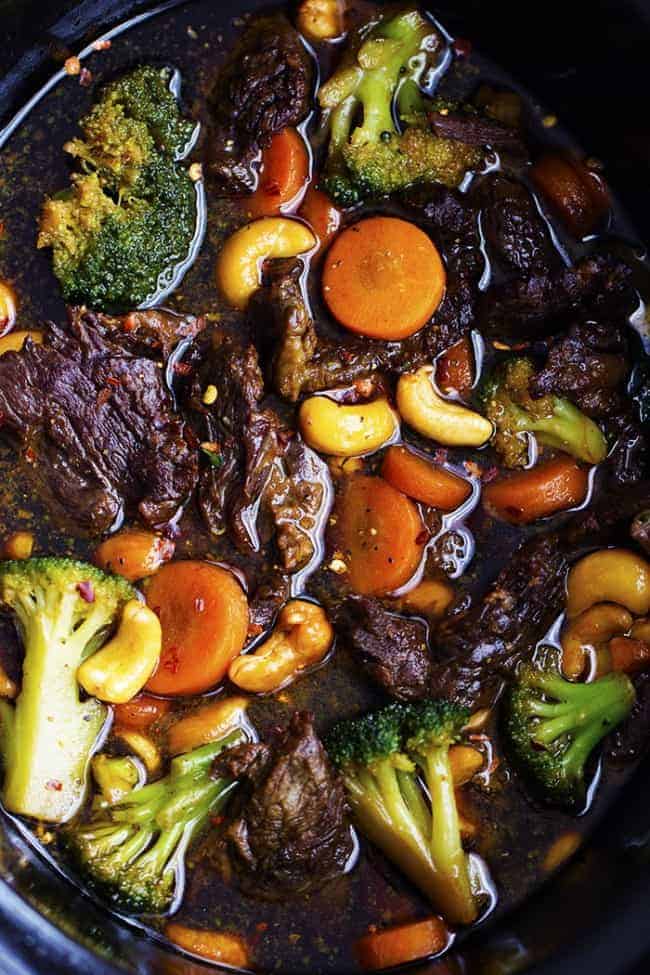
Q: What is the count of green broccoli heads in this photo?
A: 7